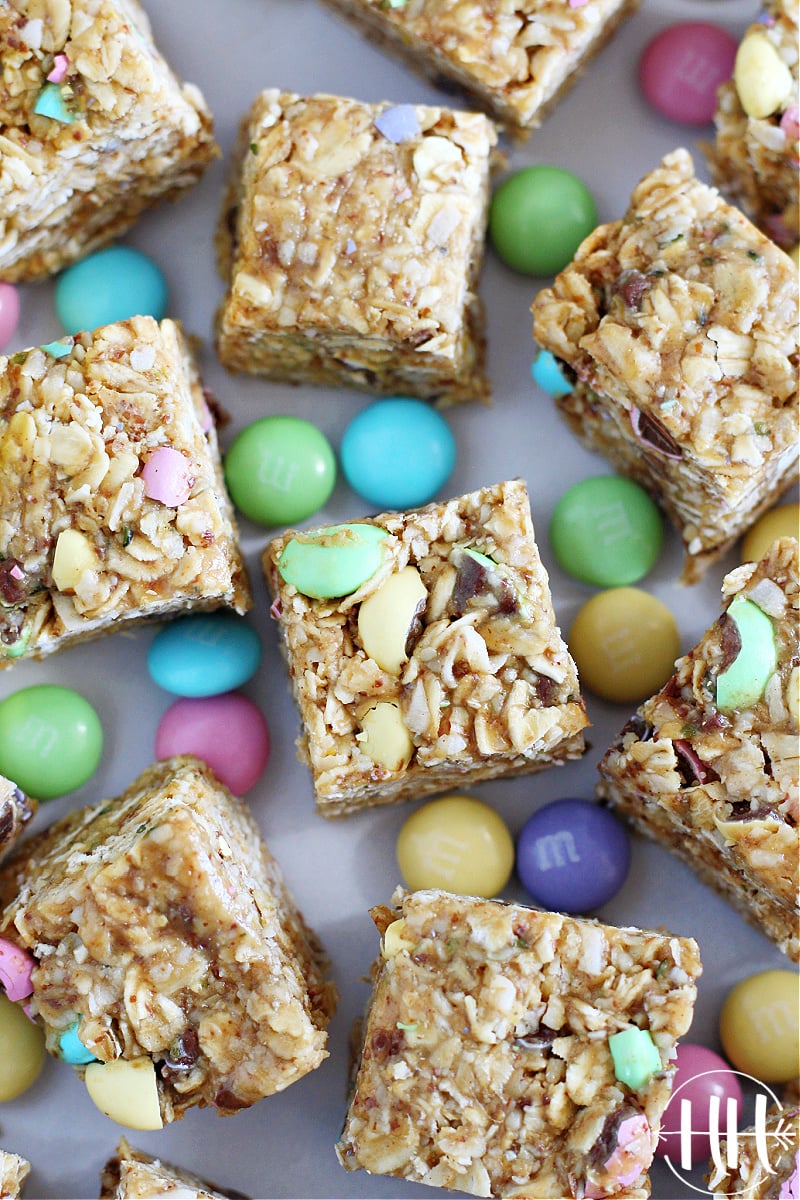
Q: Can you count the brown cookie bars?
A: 14